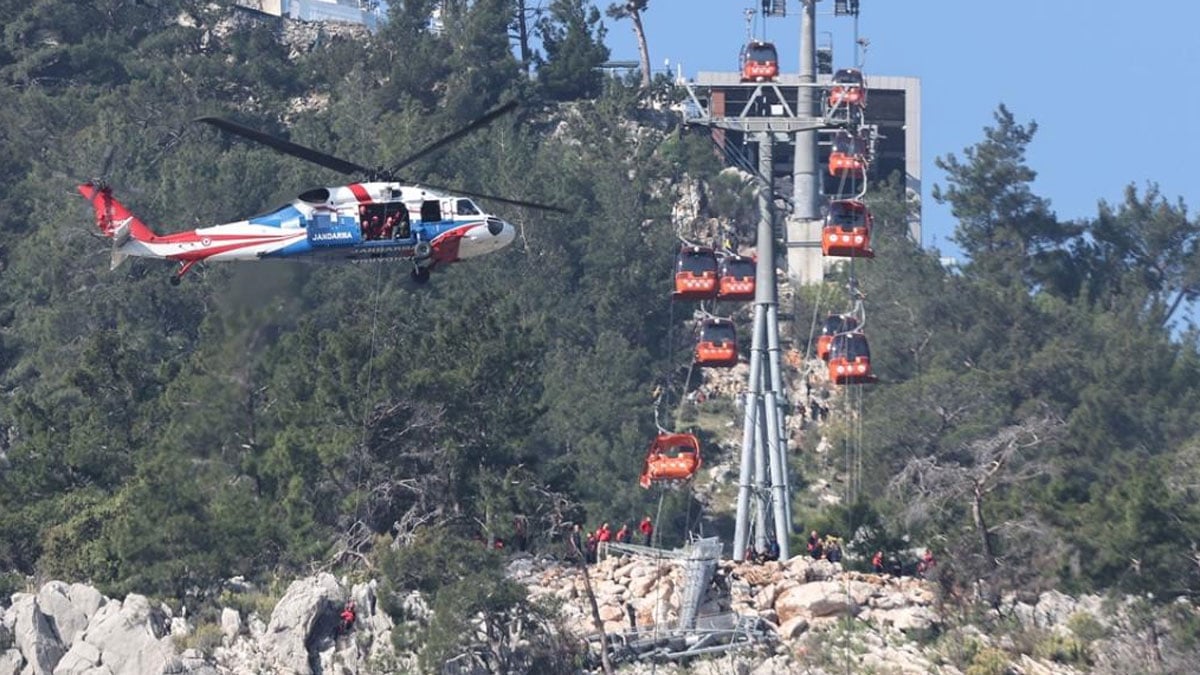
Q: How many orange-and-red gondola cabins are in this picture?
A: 10